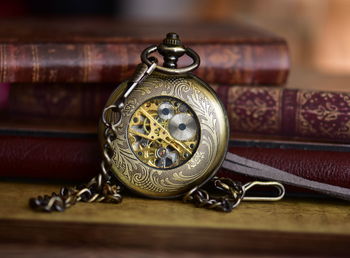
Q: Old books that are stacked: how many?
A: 3